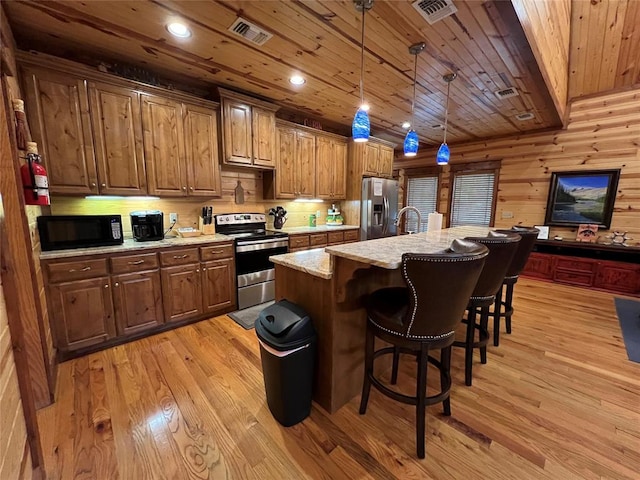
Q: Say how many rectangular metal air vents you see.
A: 4